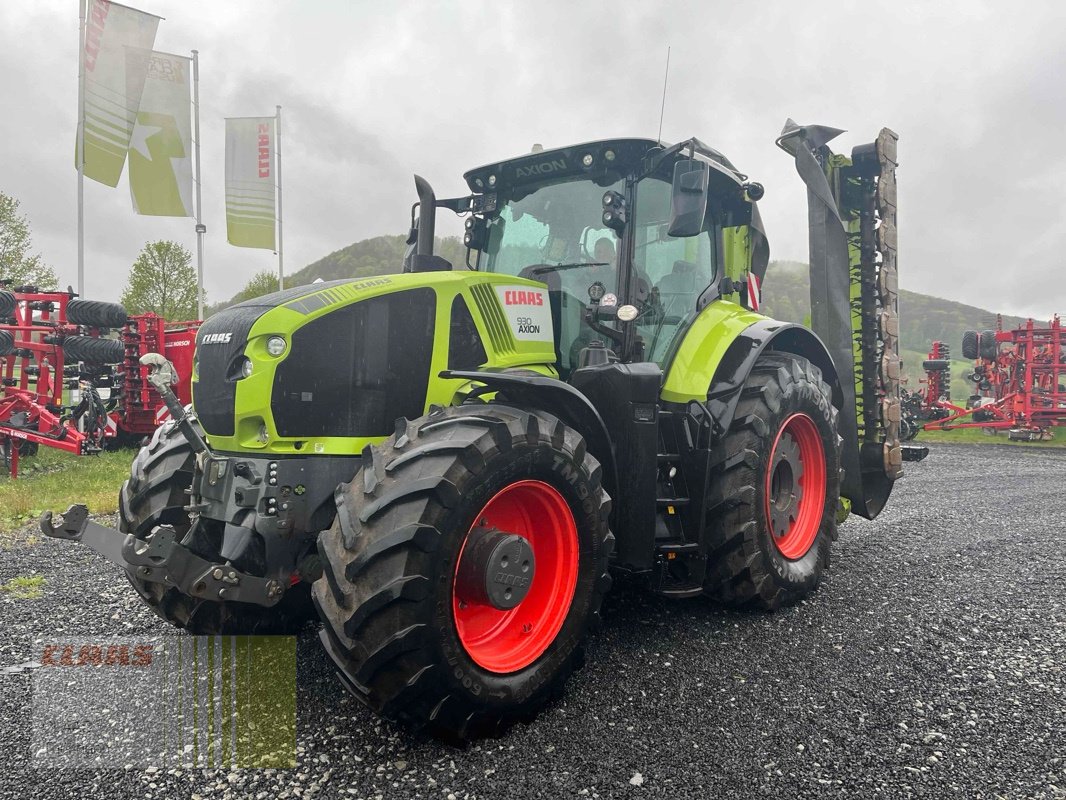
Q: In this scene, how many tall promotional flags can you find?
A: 3